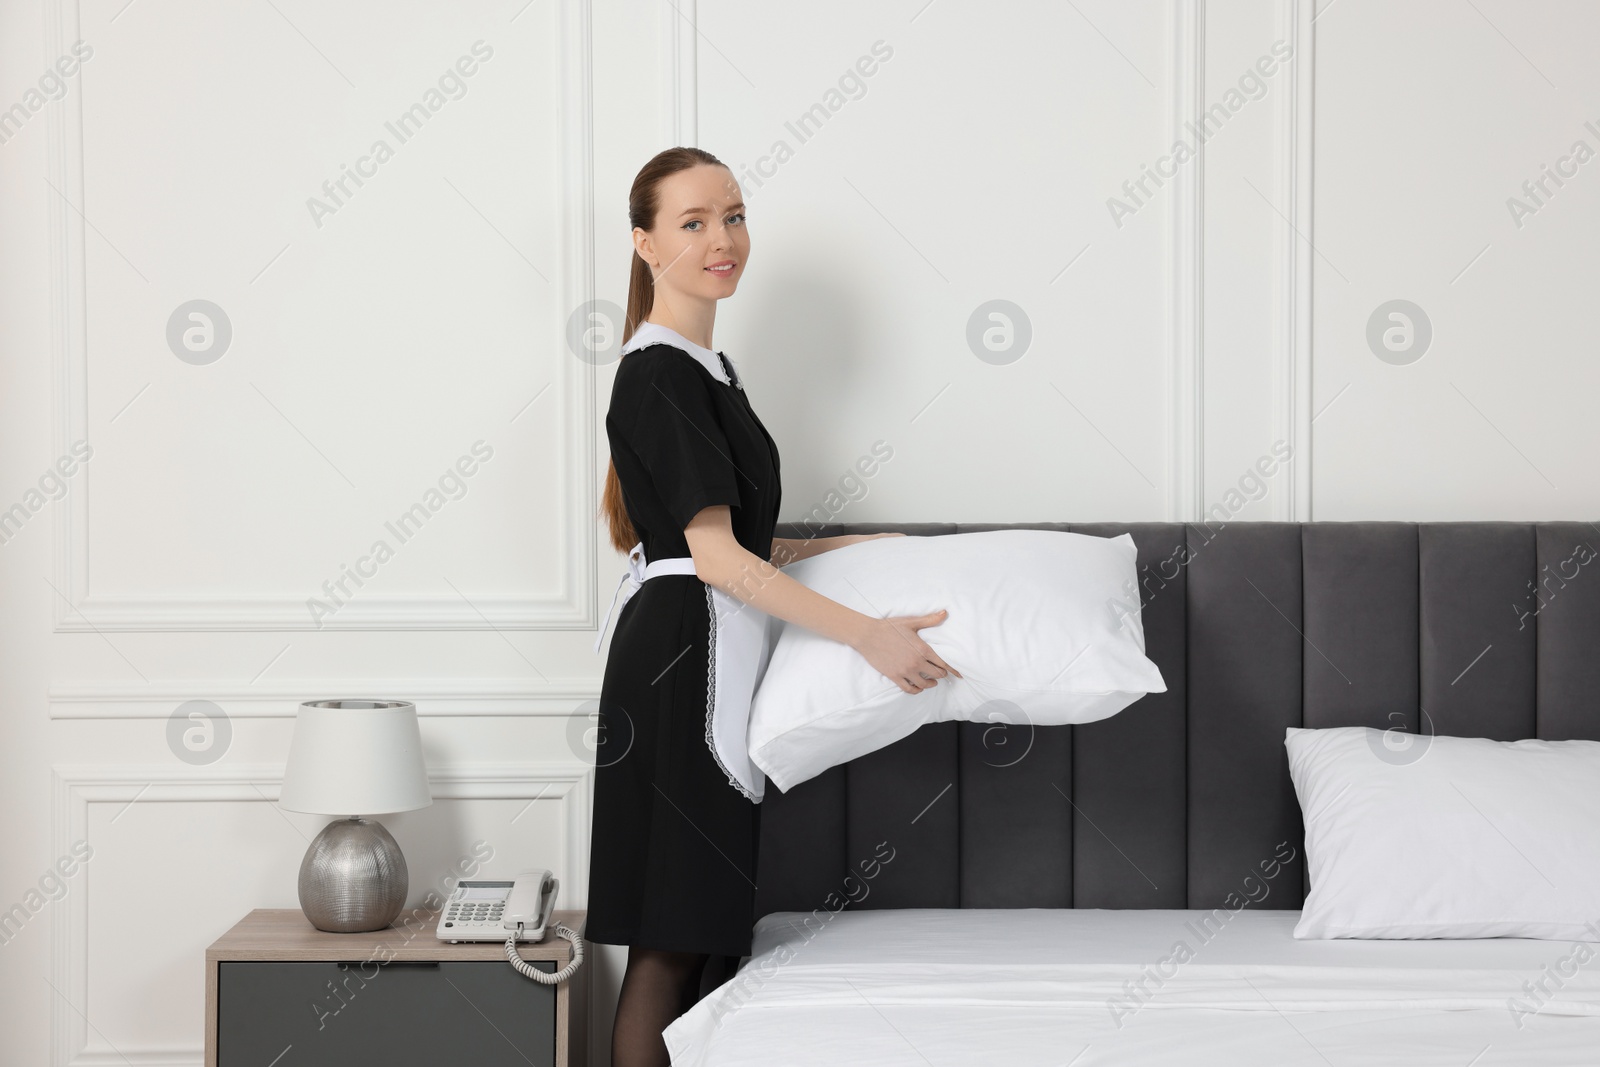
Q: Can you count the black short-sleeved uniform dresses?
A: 1